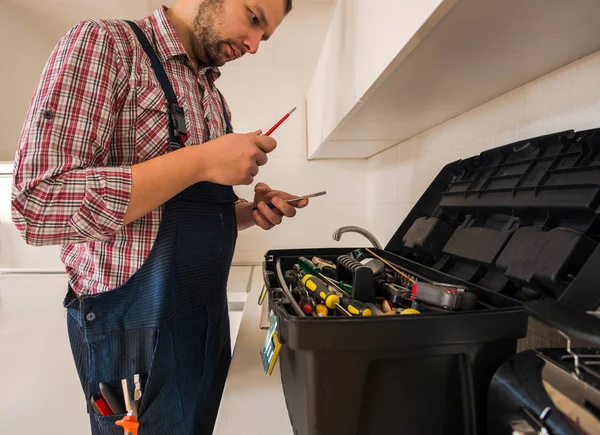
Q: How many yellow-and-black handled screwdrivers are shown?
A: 2